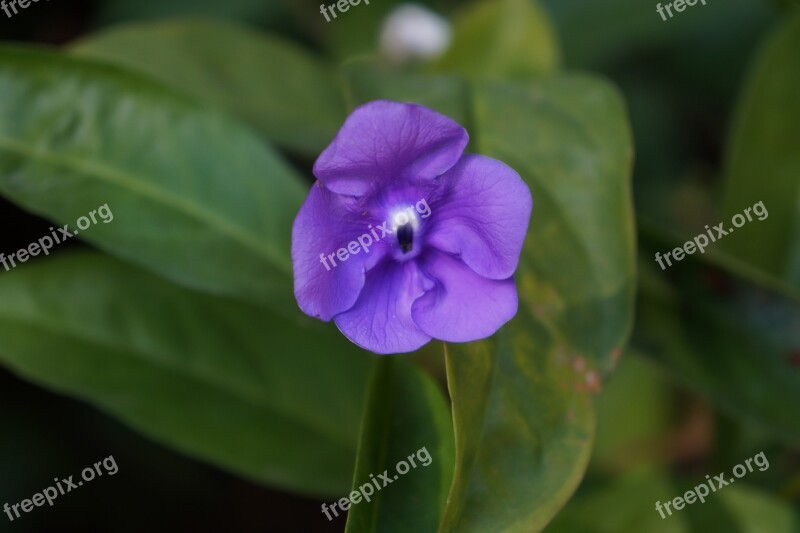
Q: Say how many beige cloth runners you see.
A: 0